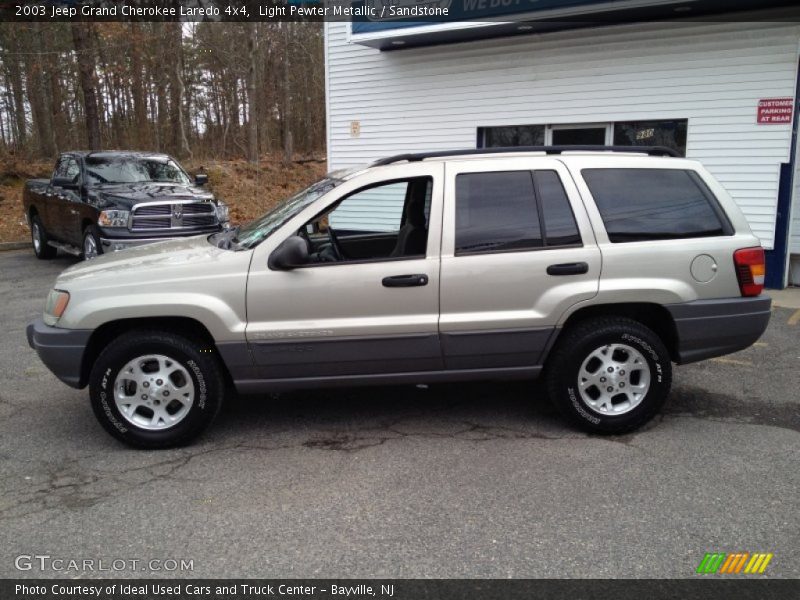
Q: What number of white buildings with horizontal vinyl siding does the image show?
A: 1